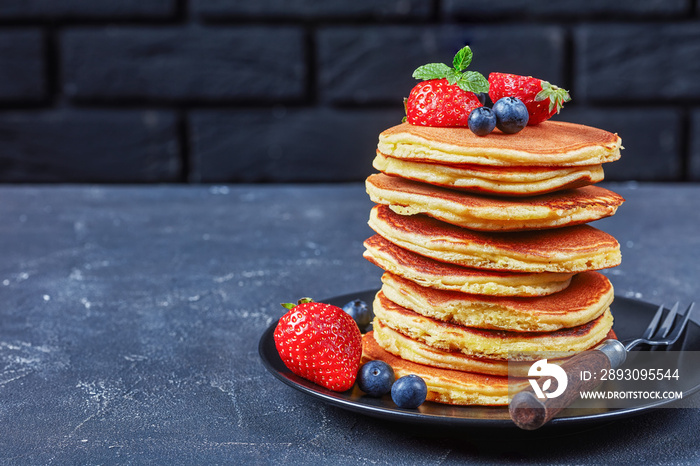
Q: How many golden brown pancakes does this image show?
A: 9